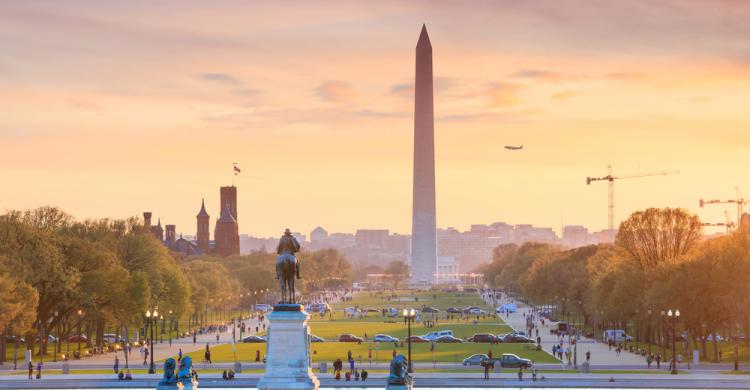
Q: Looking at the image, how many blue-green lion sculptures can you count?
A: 3